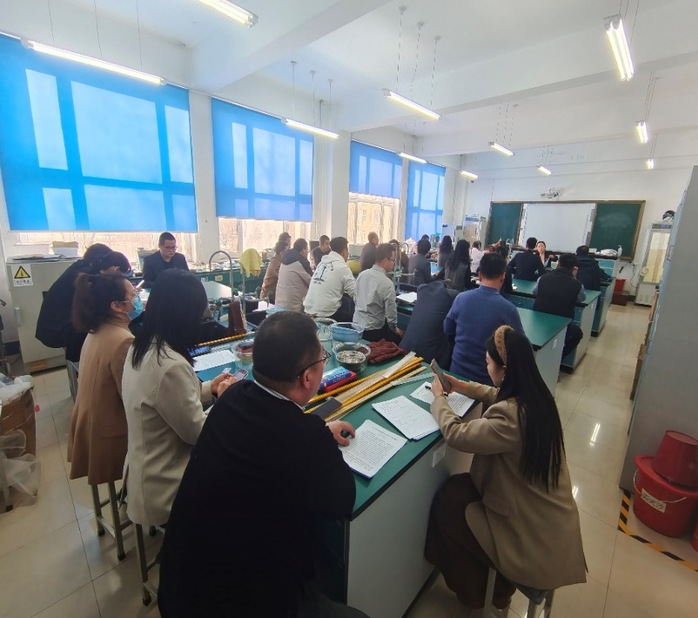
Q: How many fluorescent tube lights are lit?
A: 11